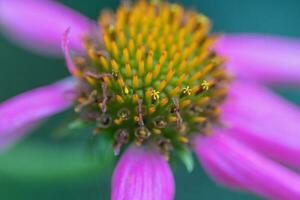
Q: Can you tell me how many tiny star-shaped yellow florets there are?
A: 3